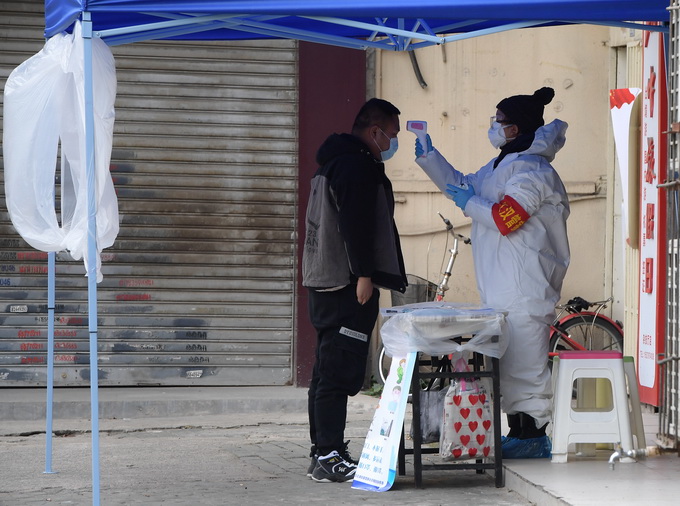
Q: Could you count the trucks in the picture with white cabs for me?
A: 0